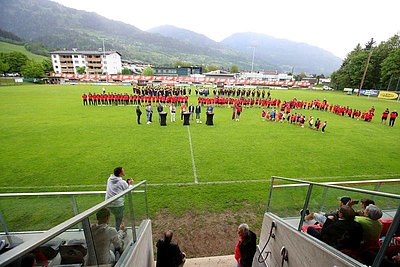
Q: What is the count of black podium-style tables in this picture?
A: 3